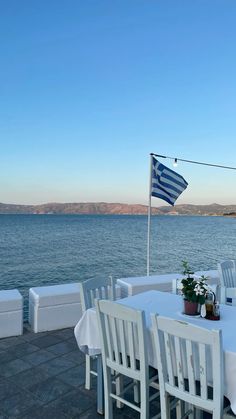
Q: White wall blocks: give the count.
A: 4